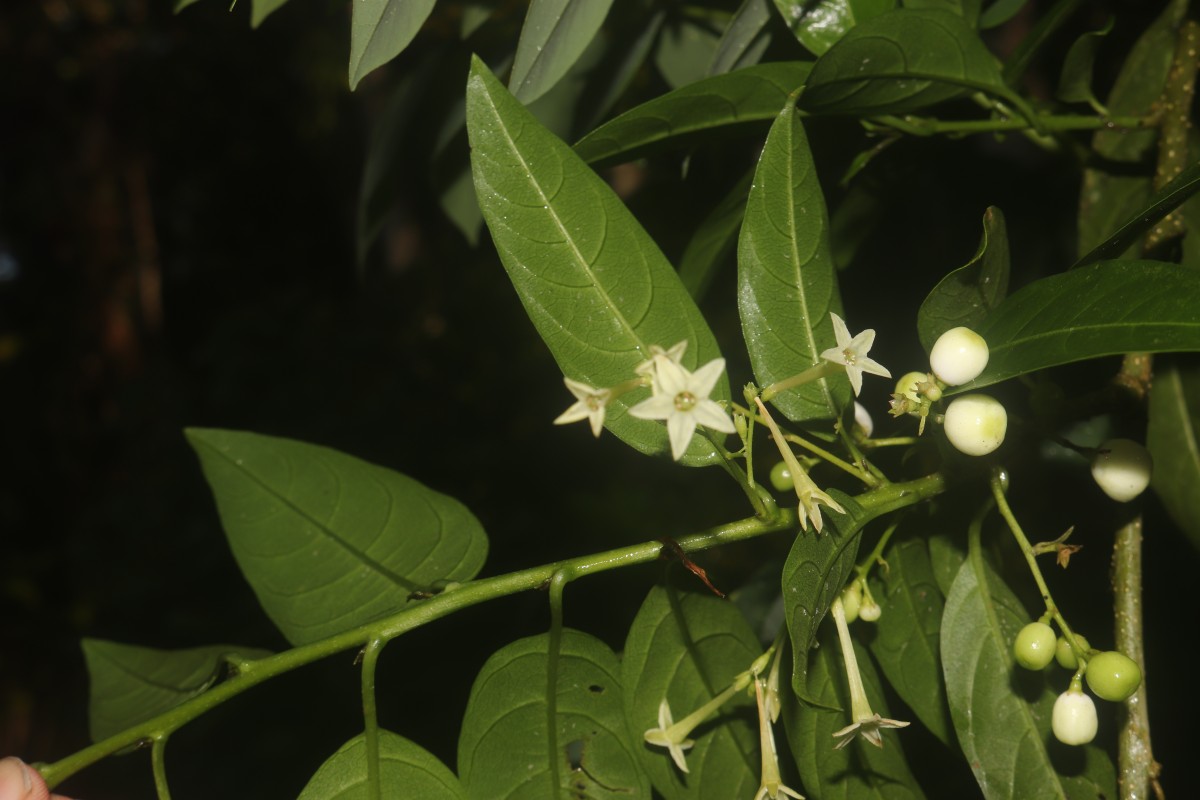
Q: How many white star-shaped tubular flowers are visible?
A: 8